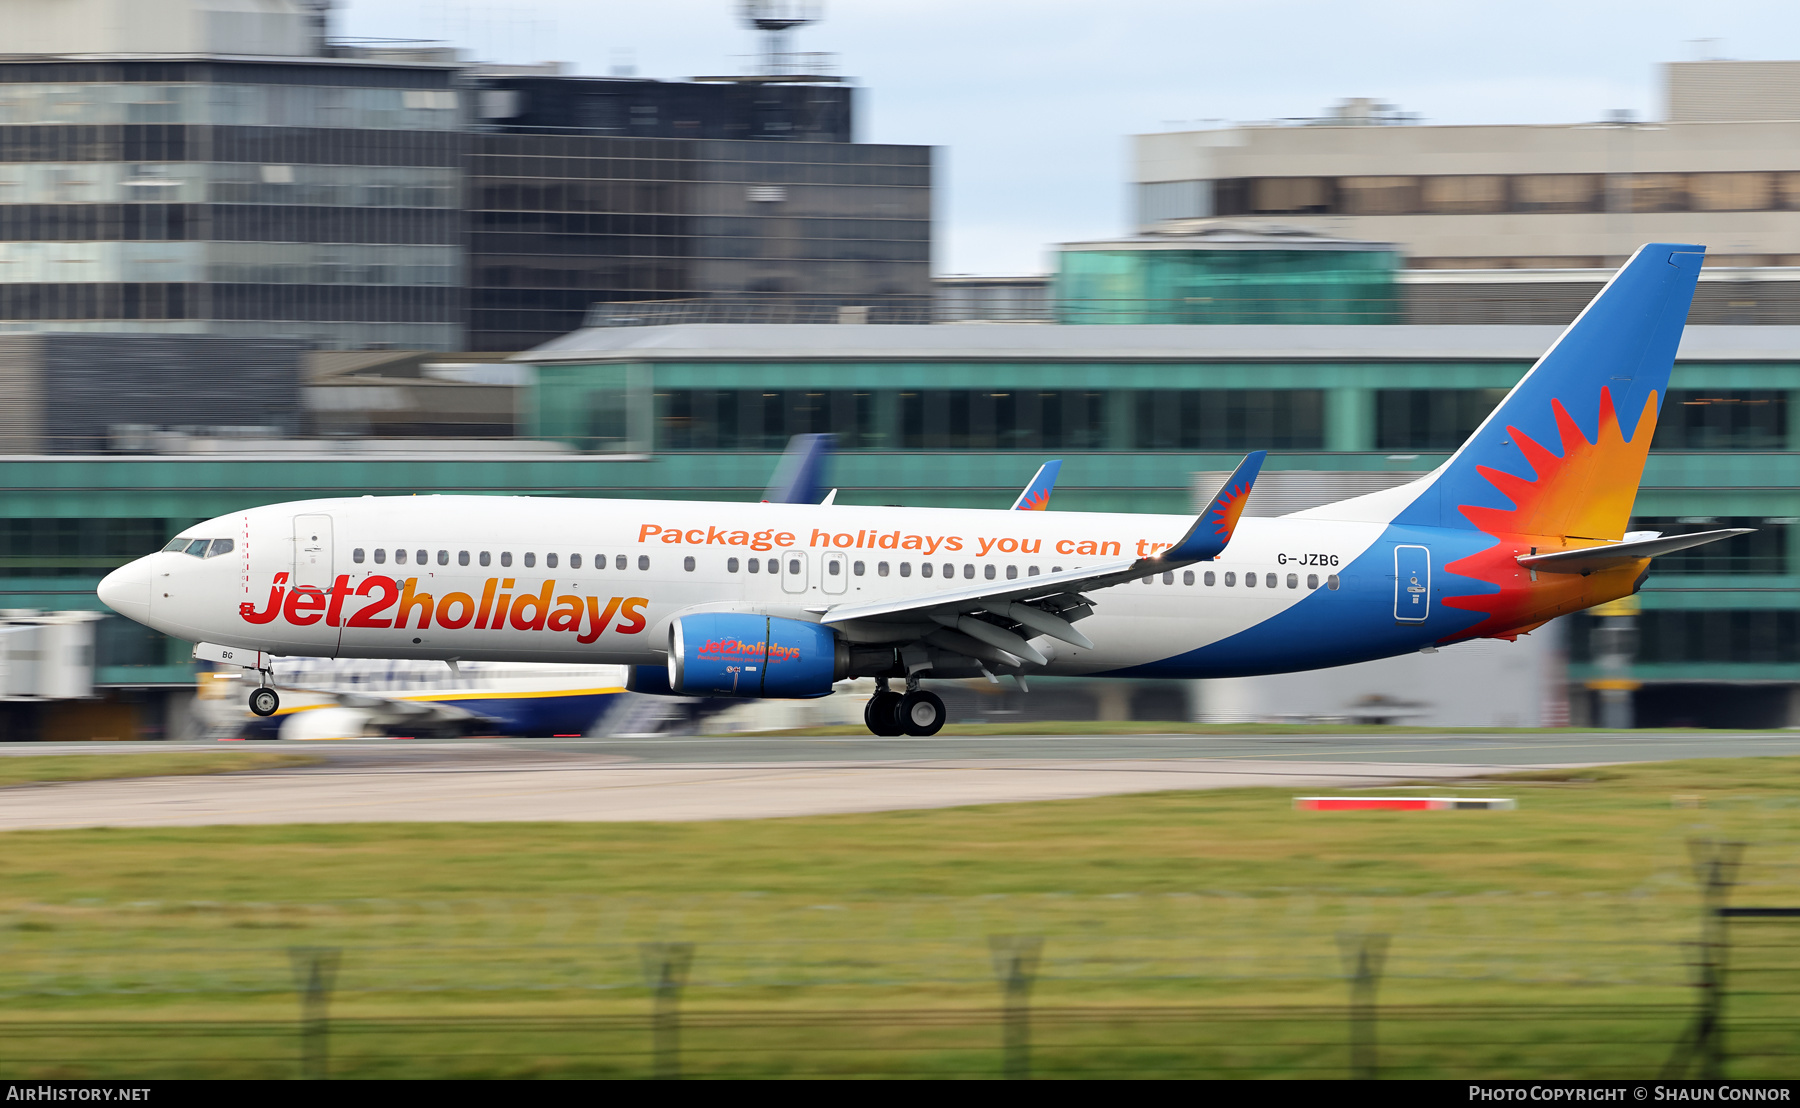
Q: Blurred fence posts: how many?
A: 5